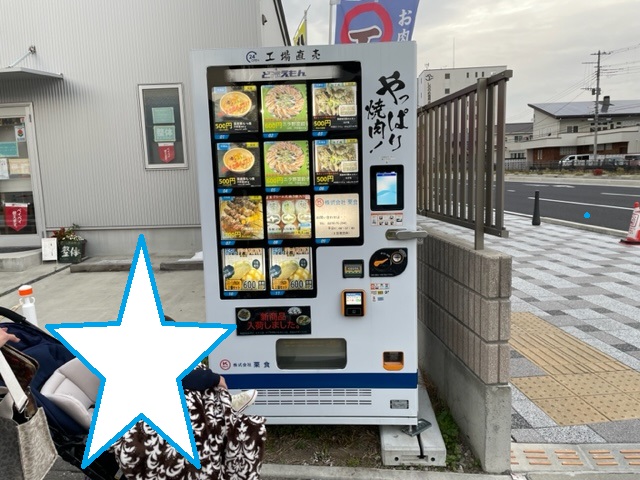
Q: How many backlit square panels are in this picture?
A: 11